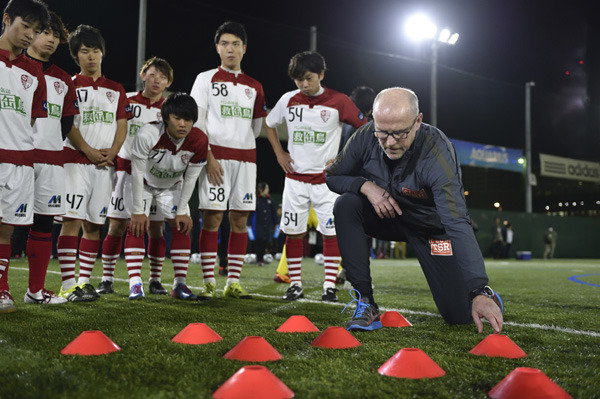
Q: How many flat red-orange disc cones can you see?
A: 10